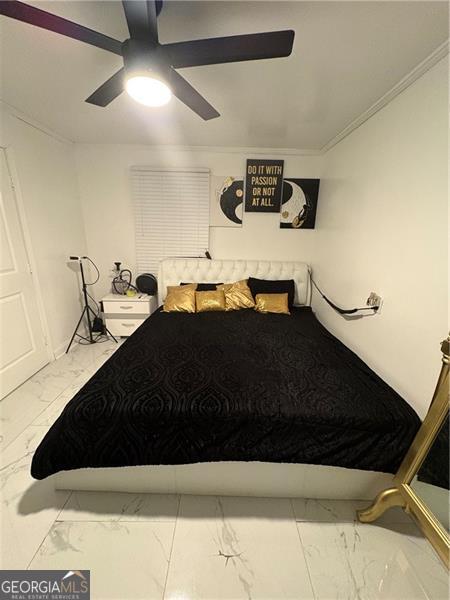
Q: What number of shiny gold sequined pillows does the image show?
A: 4